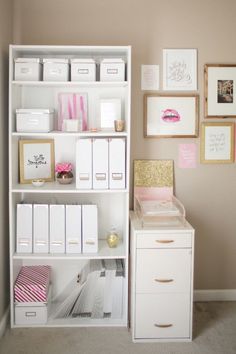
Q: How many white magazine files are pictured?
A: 8